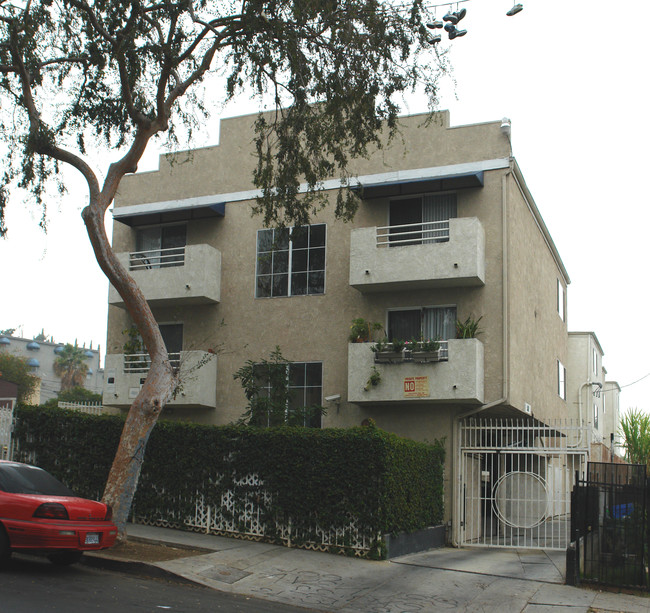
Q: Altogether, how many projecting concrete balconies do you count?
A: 4